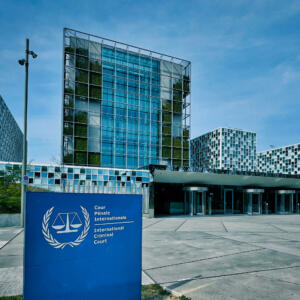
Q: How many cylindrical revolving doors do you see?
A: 3